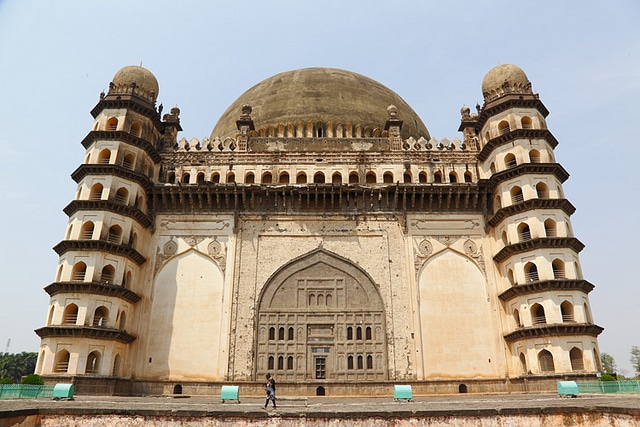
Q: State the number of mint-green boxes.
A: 4